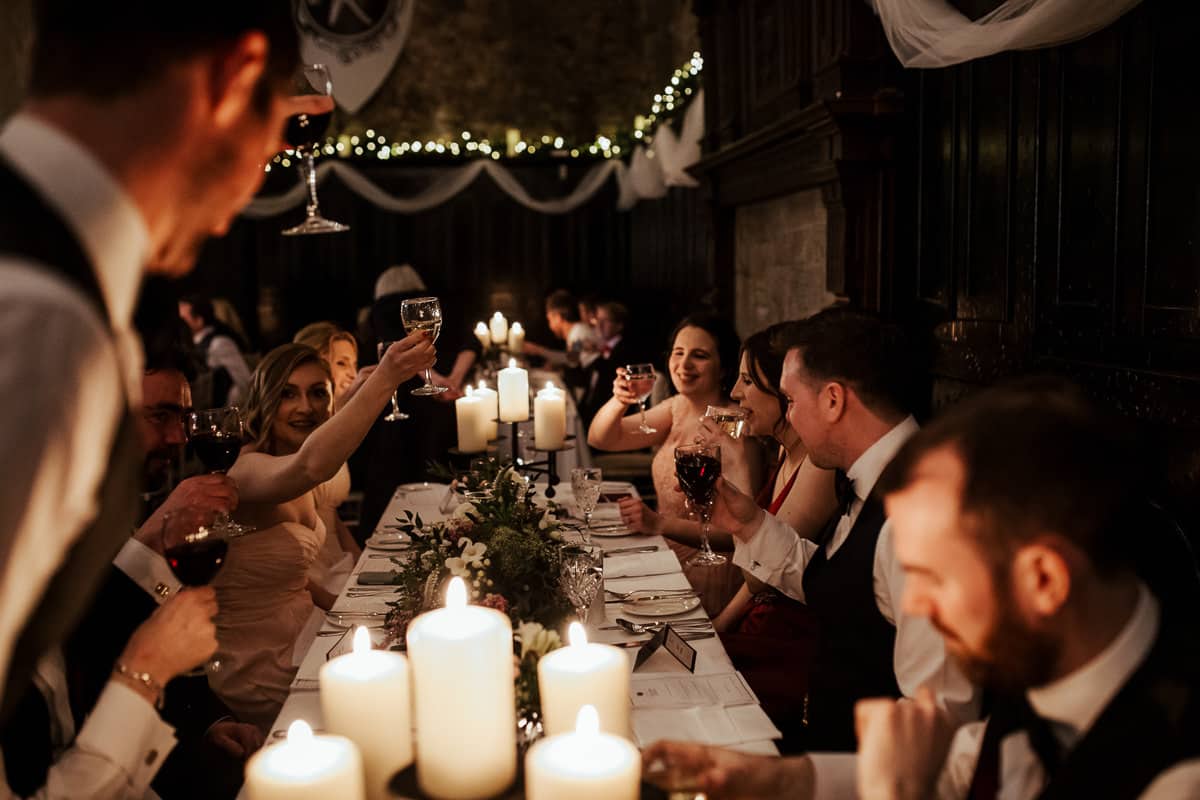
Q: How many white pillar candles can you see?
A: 12